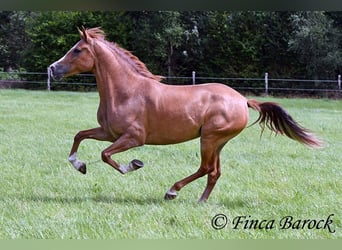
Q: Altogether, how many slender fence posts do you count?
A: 4